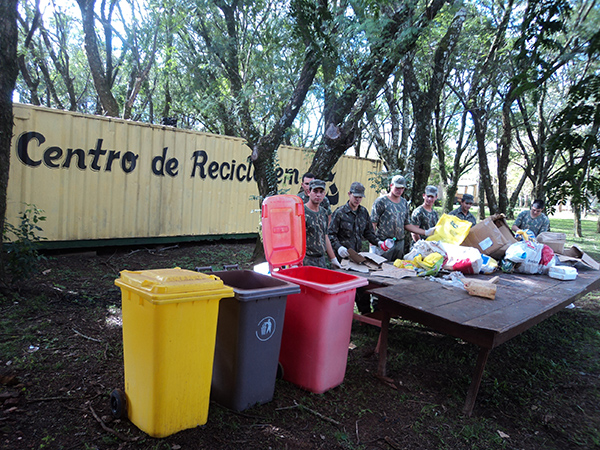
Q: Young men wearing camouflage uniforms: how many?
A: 7